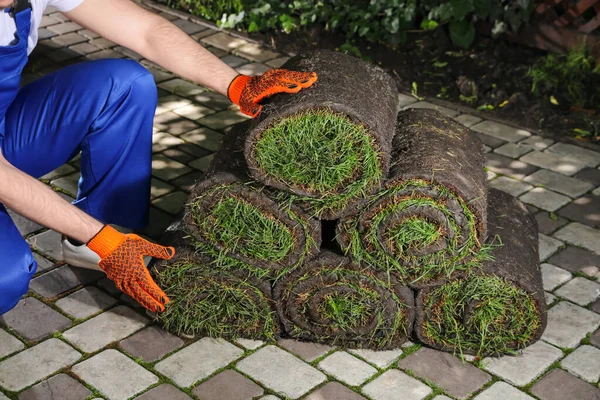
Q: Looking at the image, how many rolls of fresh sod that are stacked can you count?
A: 6